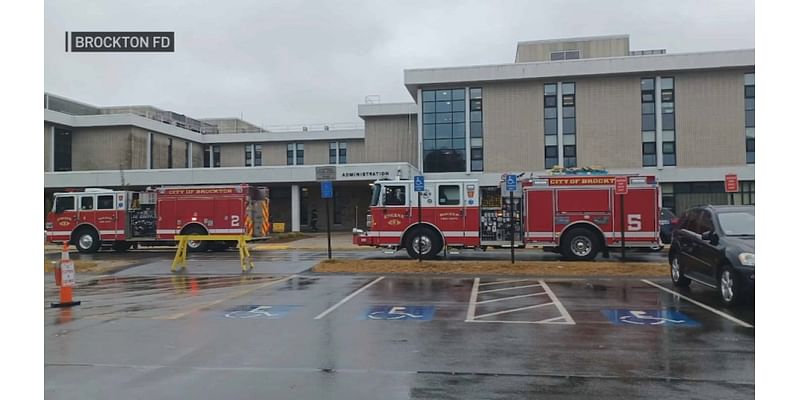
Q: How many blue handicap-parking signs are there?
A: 3